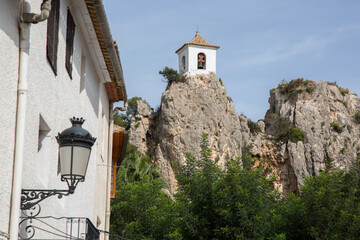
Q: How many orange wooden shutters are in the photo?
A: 1